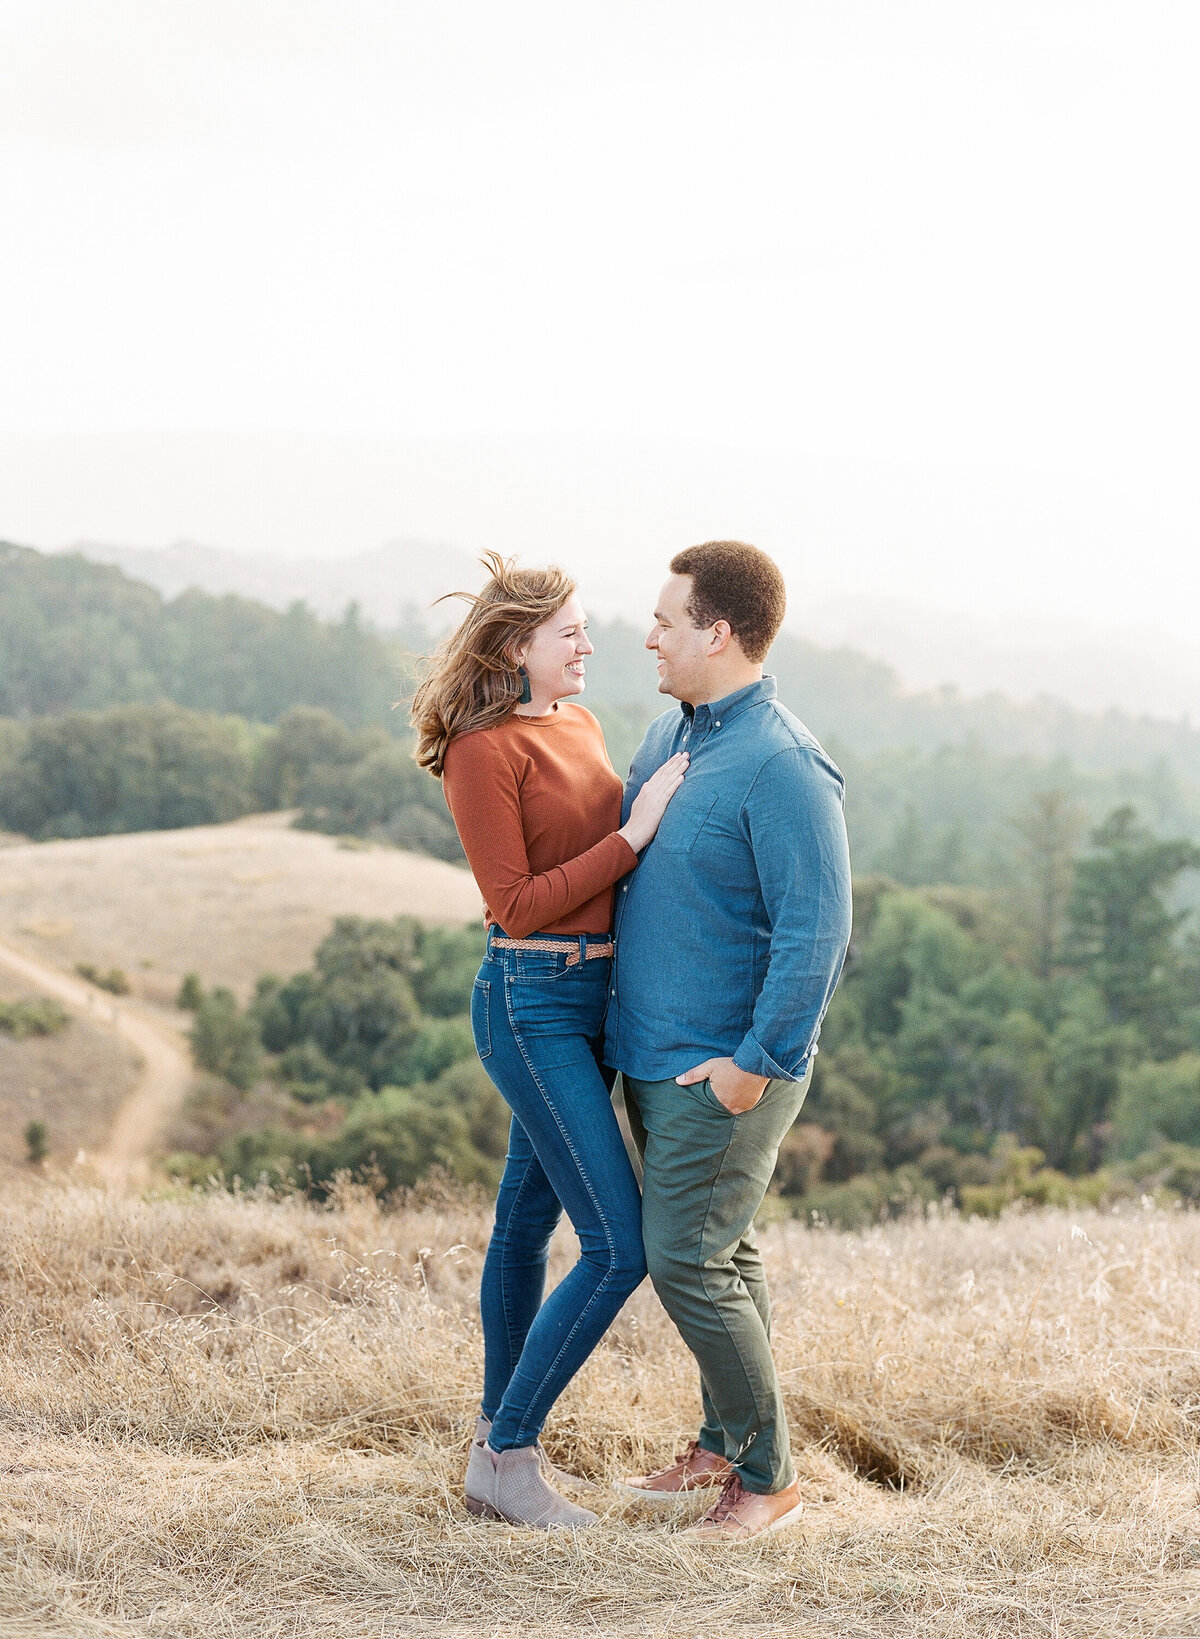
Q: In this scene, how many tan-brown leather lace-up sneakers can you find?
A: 2